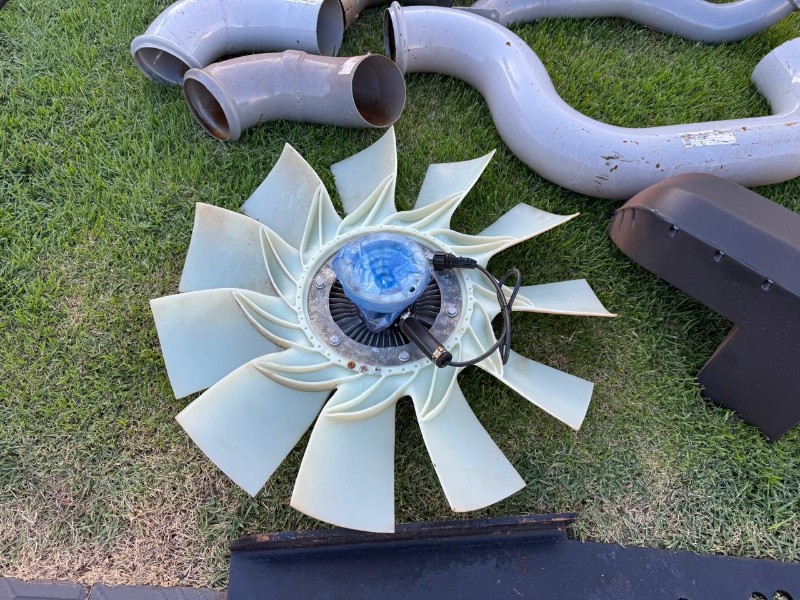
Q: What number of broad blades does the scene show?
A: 11